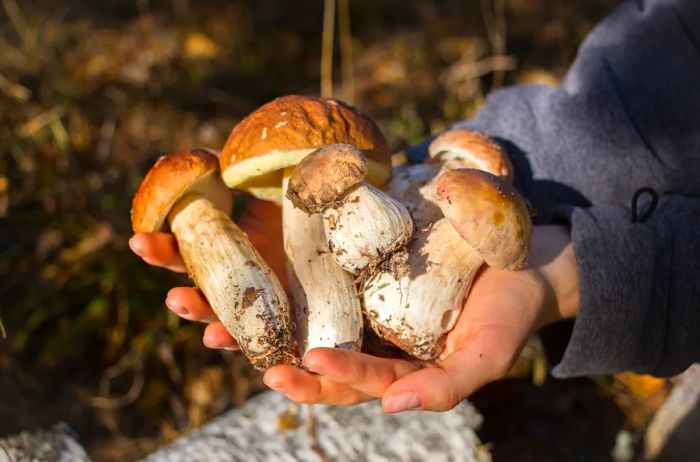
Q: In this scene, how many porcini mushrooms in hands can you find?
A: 5